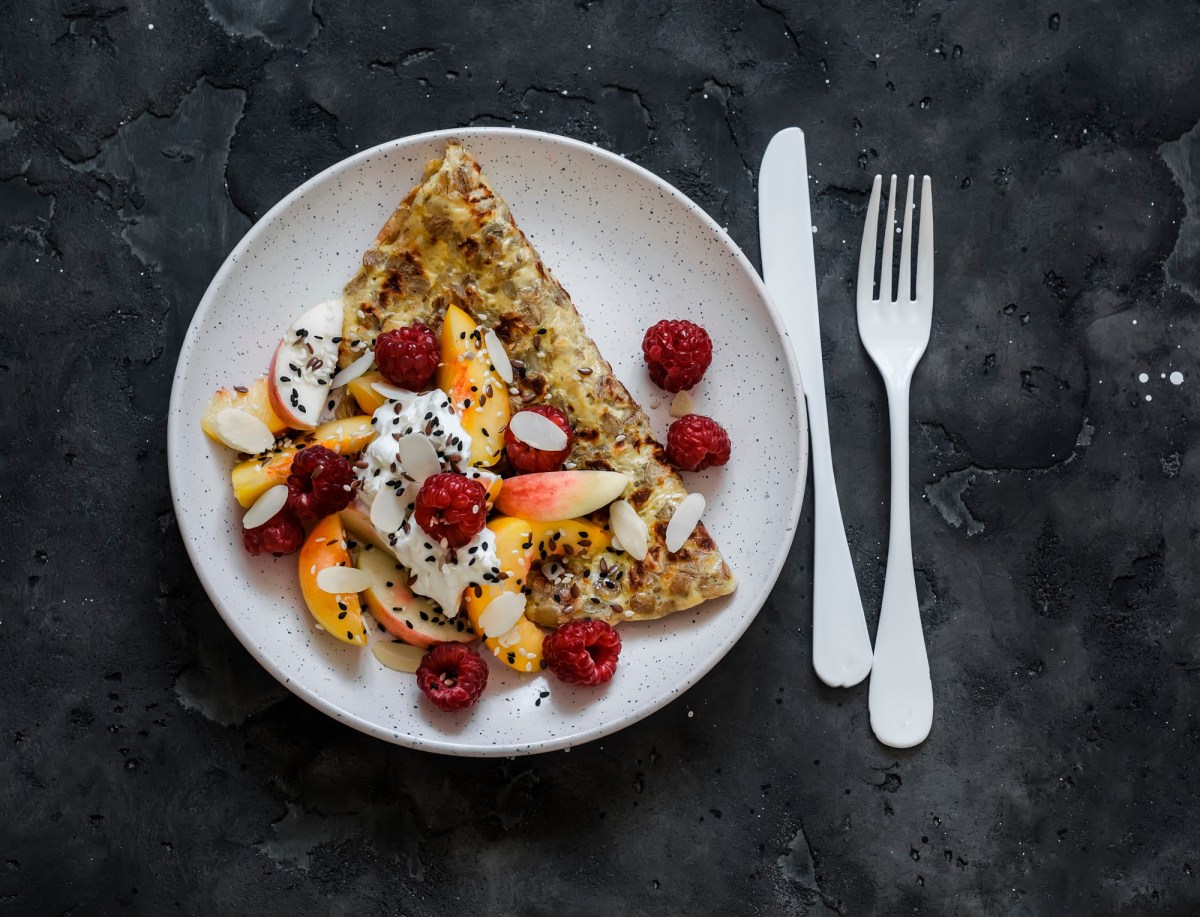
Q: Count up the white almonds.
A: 13